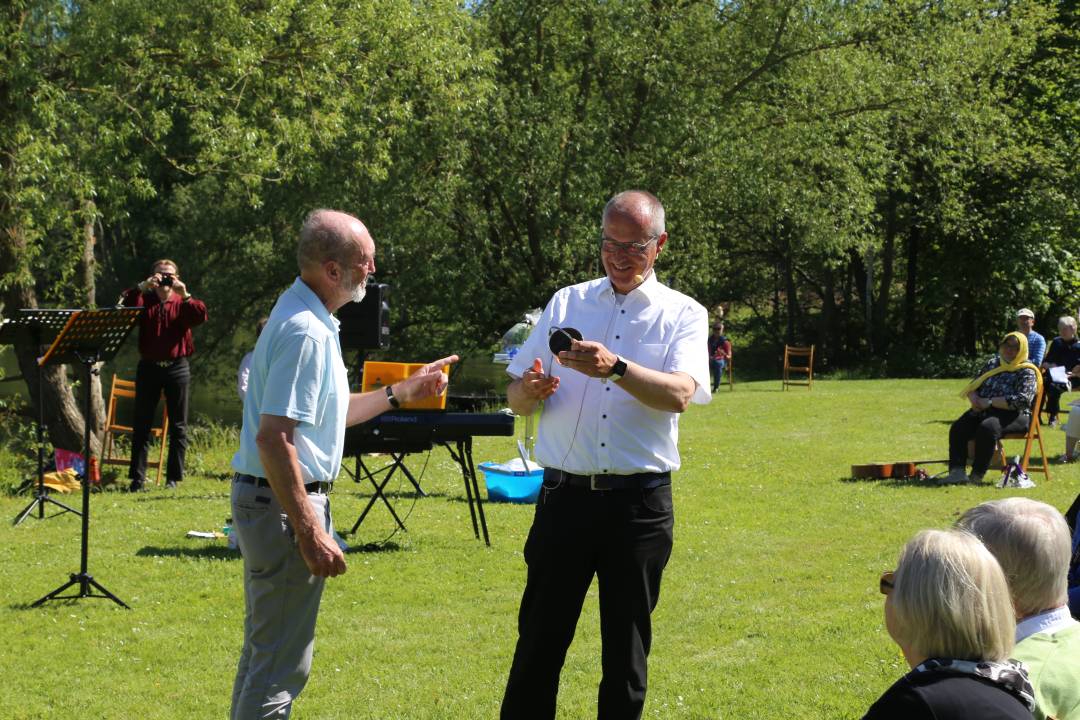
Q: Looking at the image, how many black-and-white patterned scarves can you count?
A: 1